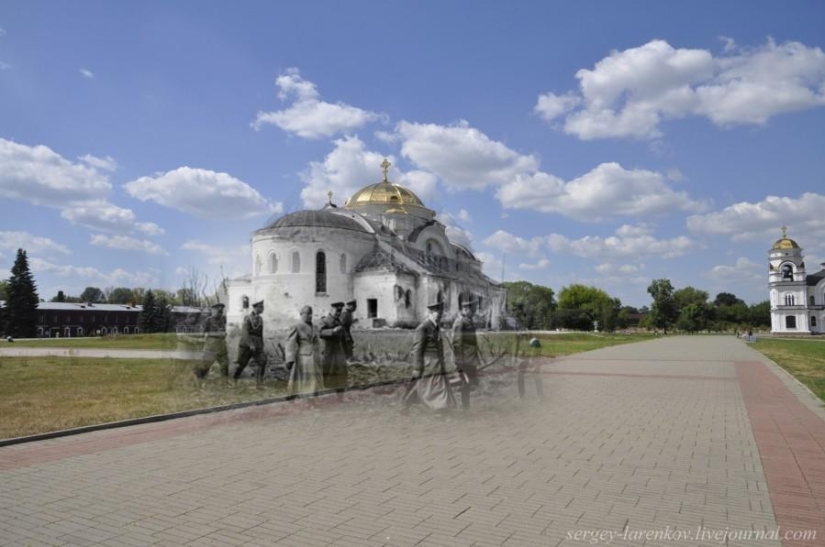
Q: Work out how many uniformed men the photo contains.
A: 7